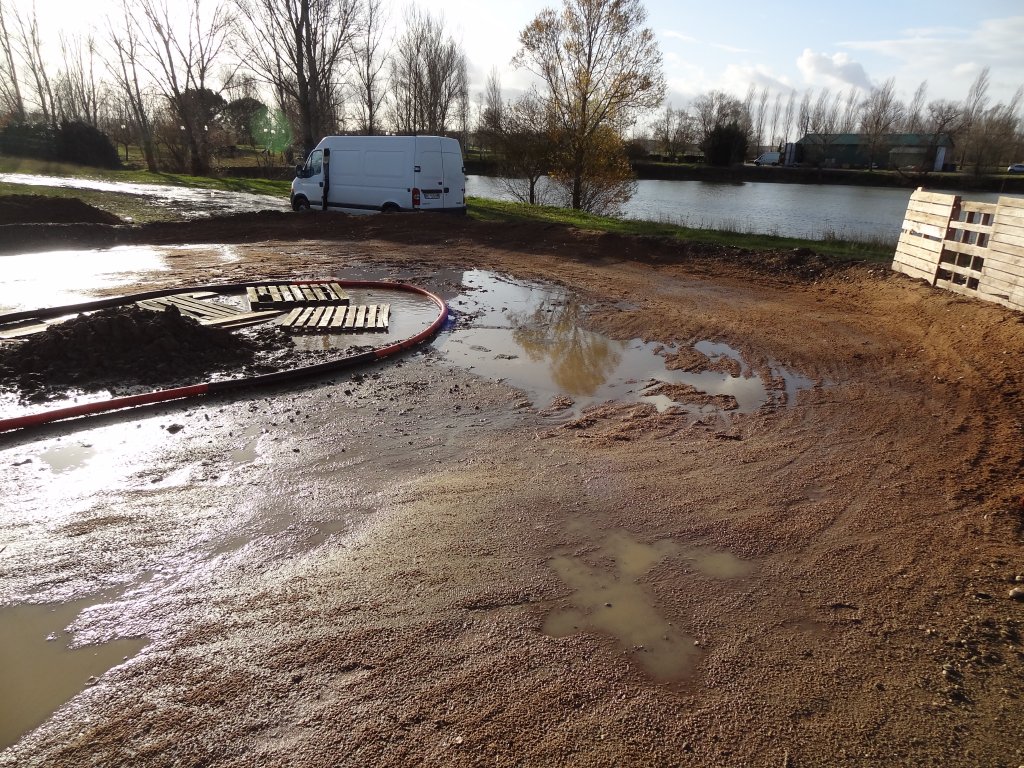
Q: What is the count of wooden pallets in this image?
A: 6